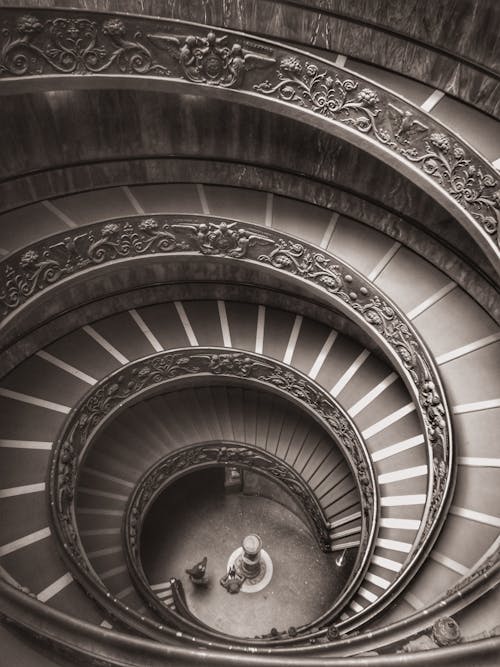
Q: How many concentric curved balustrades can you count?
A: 4